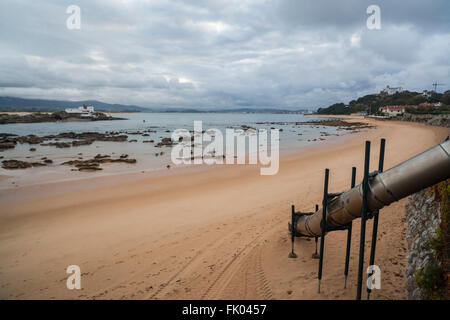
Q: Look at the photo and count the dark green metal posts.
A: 6